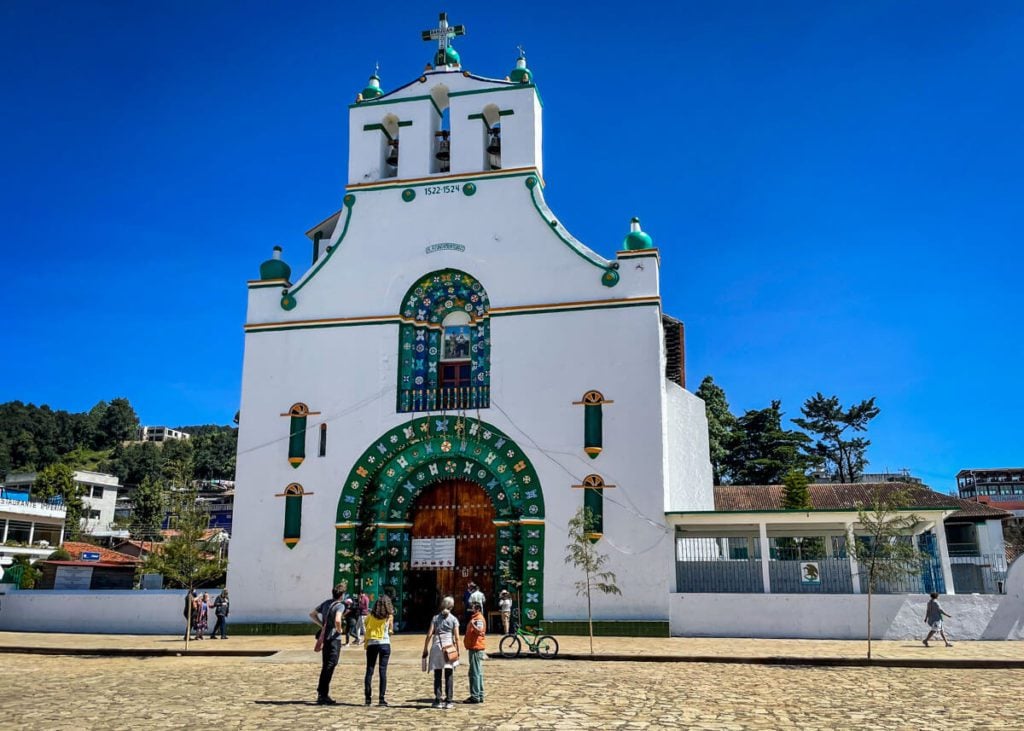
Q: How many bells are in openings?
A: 3